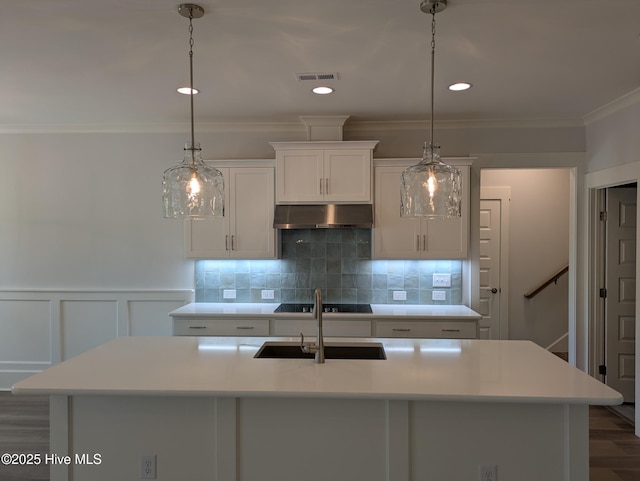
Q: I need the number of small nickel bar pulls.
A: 10